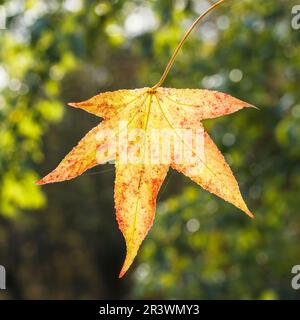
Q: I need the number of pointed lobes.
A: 5